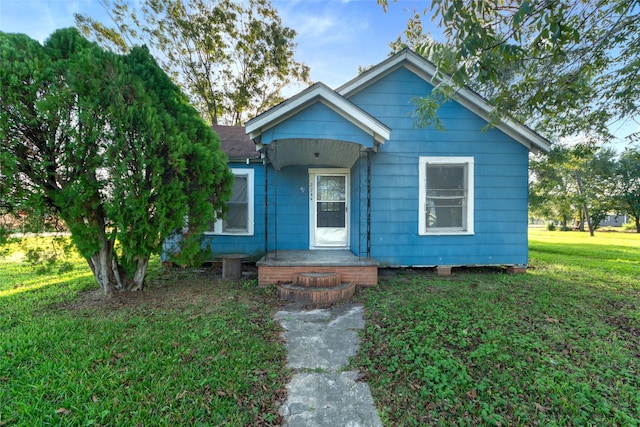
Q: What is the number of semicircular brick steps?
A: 2